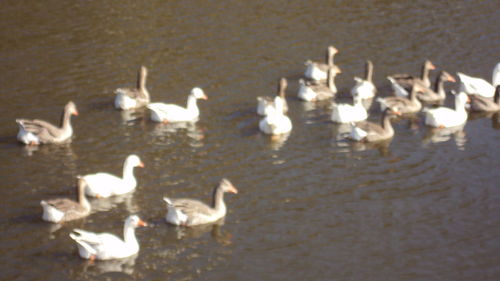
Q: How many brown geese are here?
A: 13